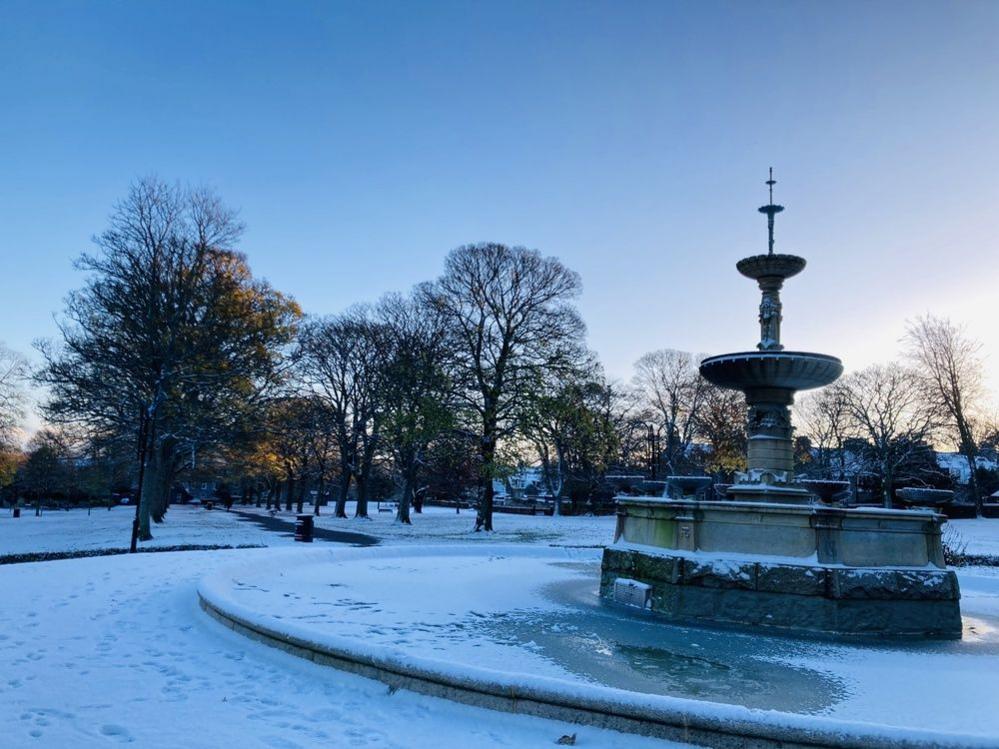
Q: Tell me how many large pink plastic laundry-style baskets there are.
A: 0